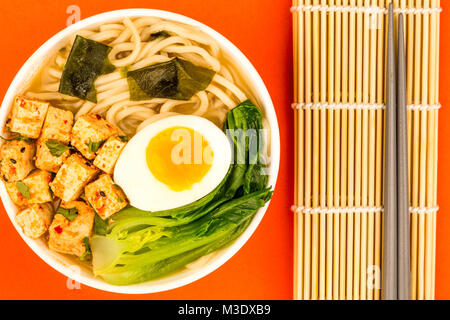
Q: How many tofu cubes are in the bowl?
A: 11